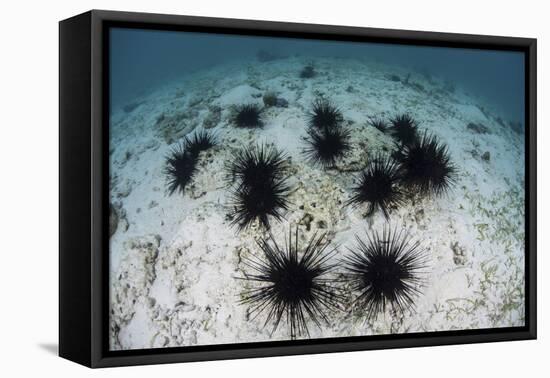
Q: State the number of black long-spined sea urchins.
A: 13